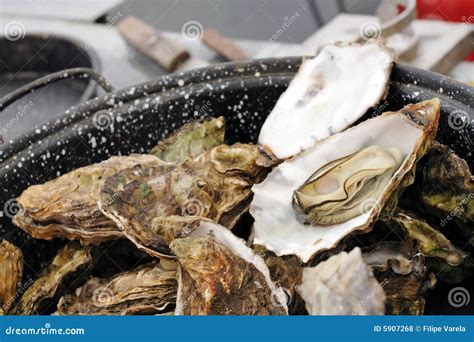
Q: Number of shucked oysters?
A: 1